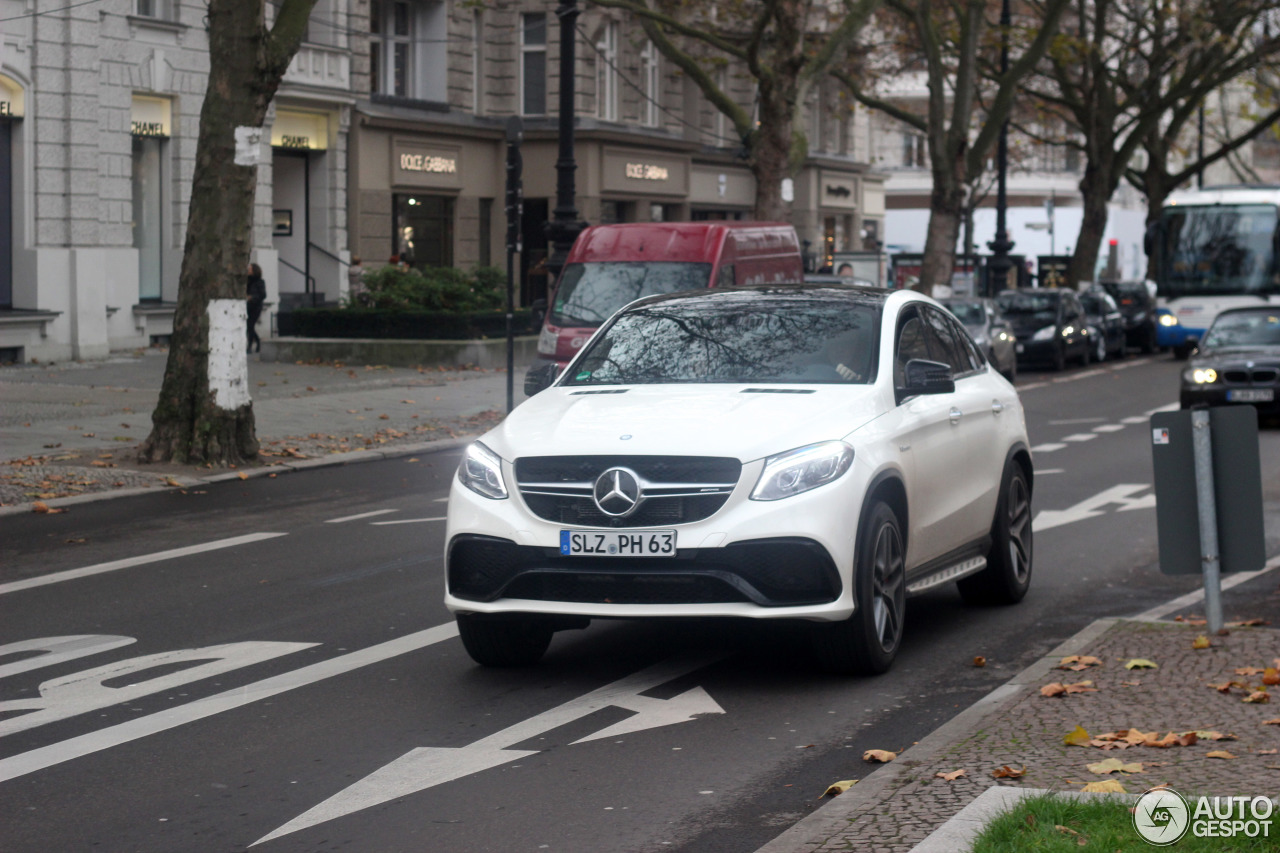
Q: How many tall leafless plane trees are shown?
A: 5